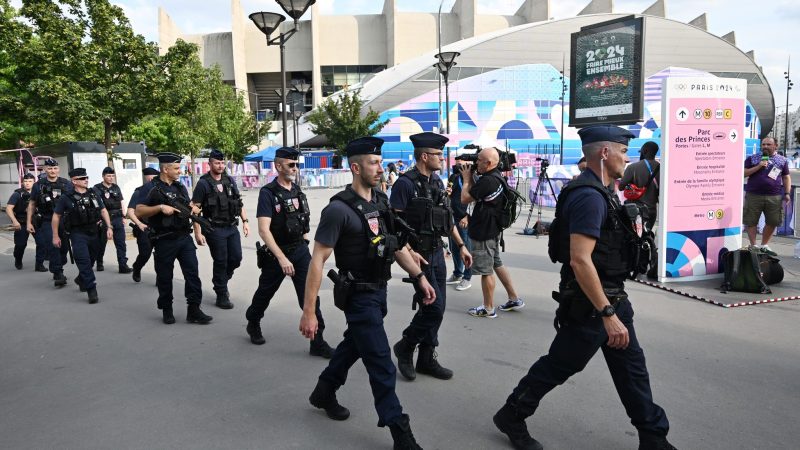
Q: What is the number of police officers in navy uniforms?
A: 11